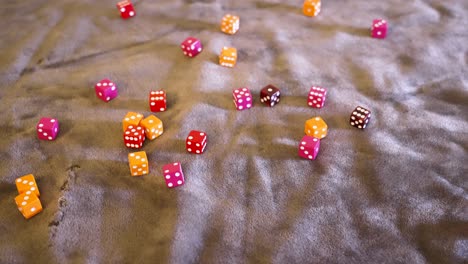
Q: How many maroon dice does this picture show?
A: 2